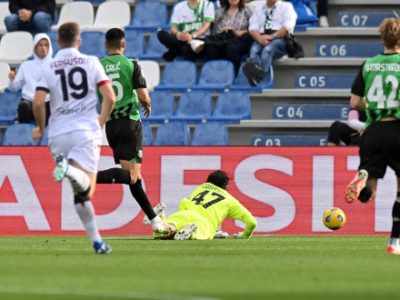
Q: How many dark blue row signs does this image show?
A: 5